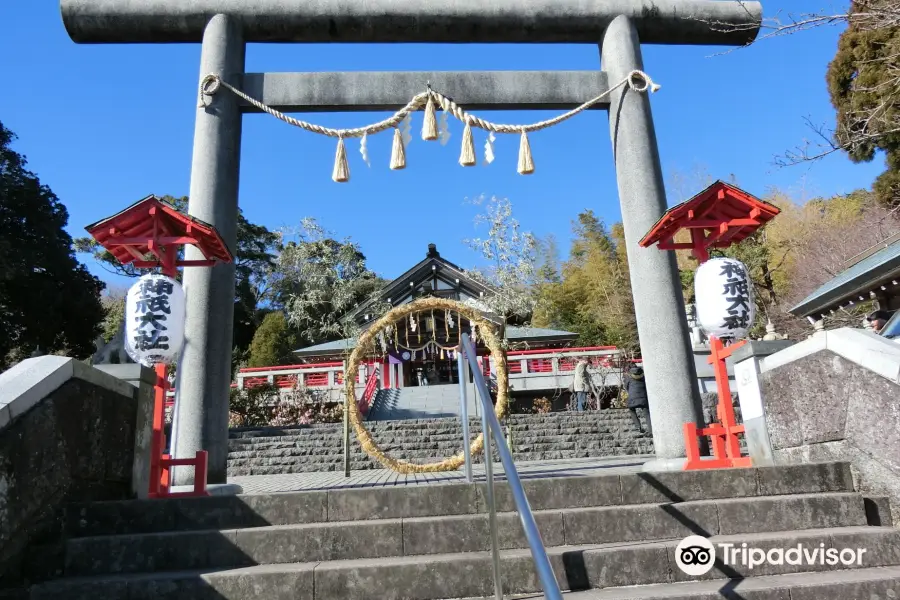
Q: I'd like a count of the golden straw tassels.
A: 5